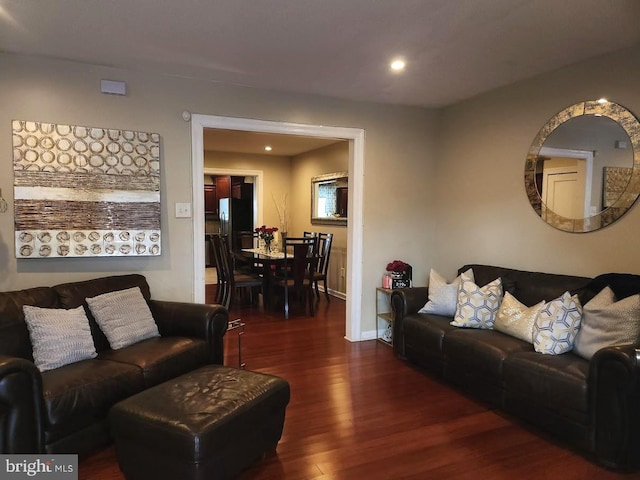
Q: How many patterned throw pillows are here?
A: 2